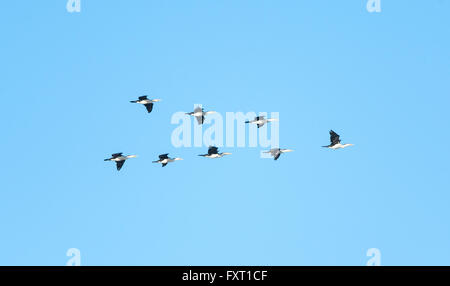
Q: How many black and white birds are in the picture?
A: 8